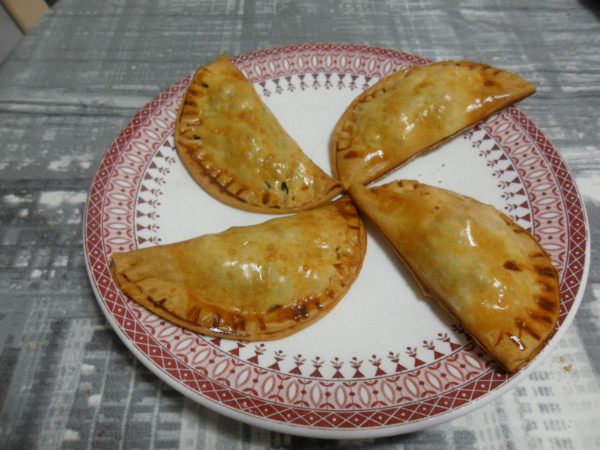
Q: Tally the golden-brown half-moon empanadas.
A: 4